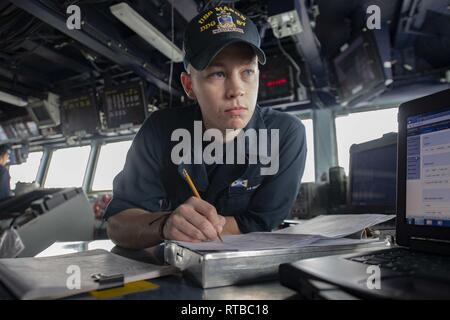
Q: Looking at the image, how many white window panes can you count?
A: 5